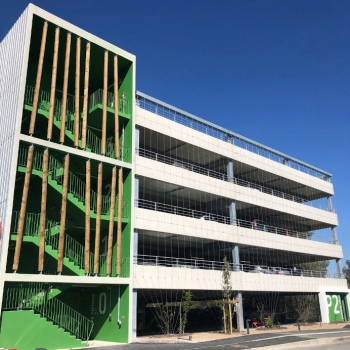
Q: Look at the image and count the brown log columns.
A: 14